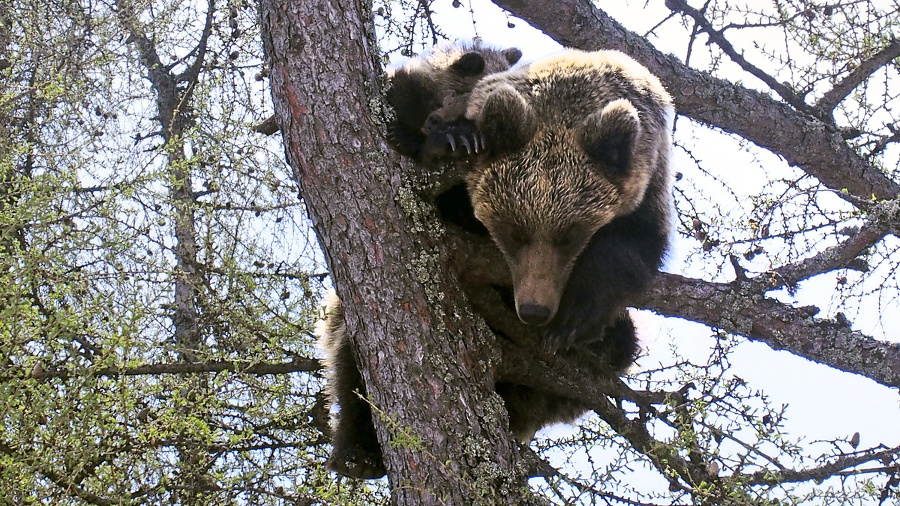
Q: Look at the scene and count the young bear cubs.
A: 1